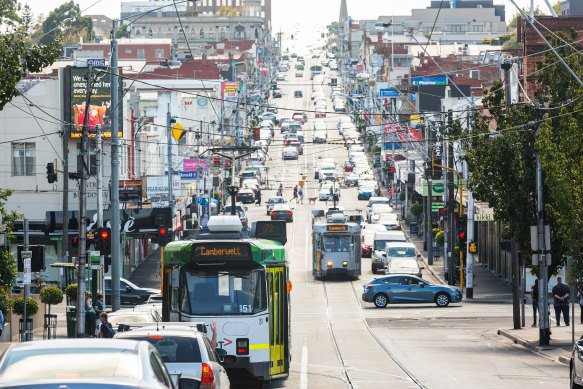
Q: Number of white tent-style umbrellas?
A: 0